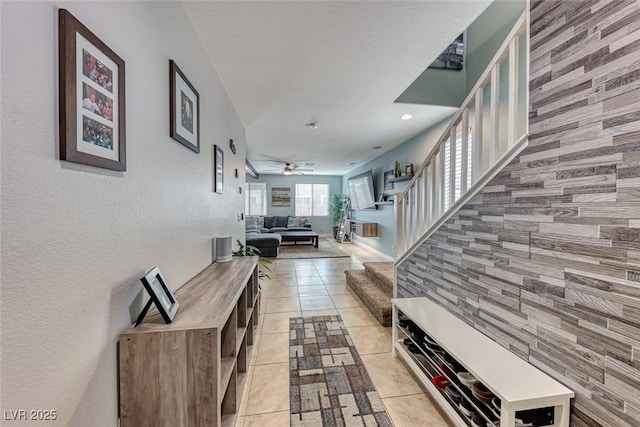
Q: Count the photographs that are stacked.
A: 3